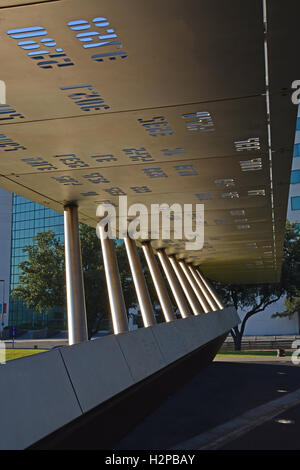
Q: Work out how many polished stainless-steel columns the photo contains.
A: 9